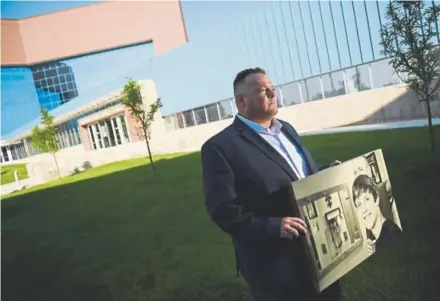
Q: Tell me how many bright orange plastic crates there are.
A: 0